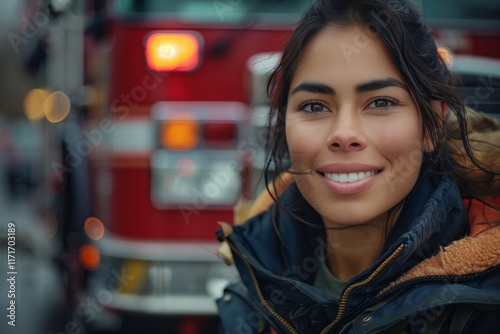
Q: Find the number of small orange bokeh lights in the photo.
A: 4